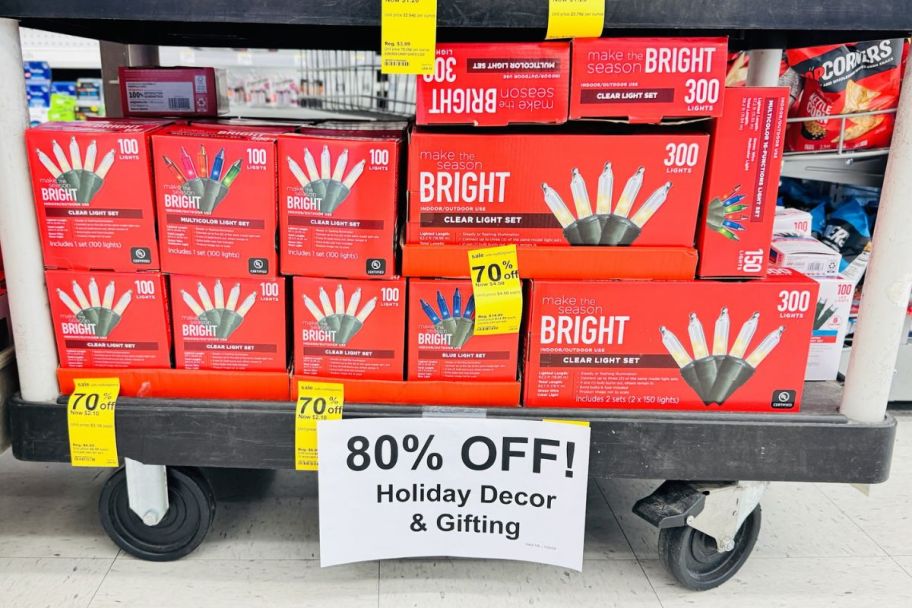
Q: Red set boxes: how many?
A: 12